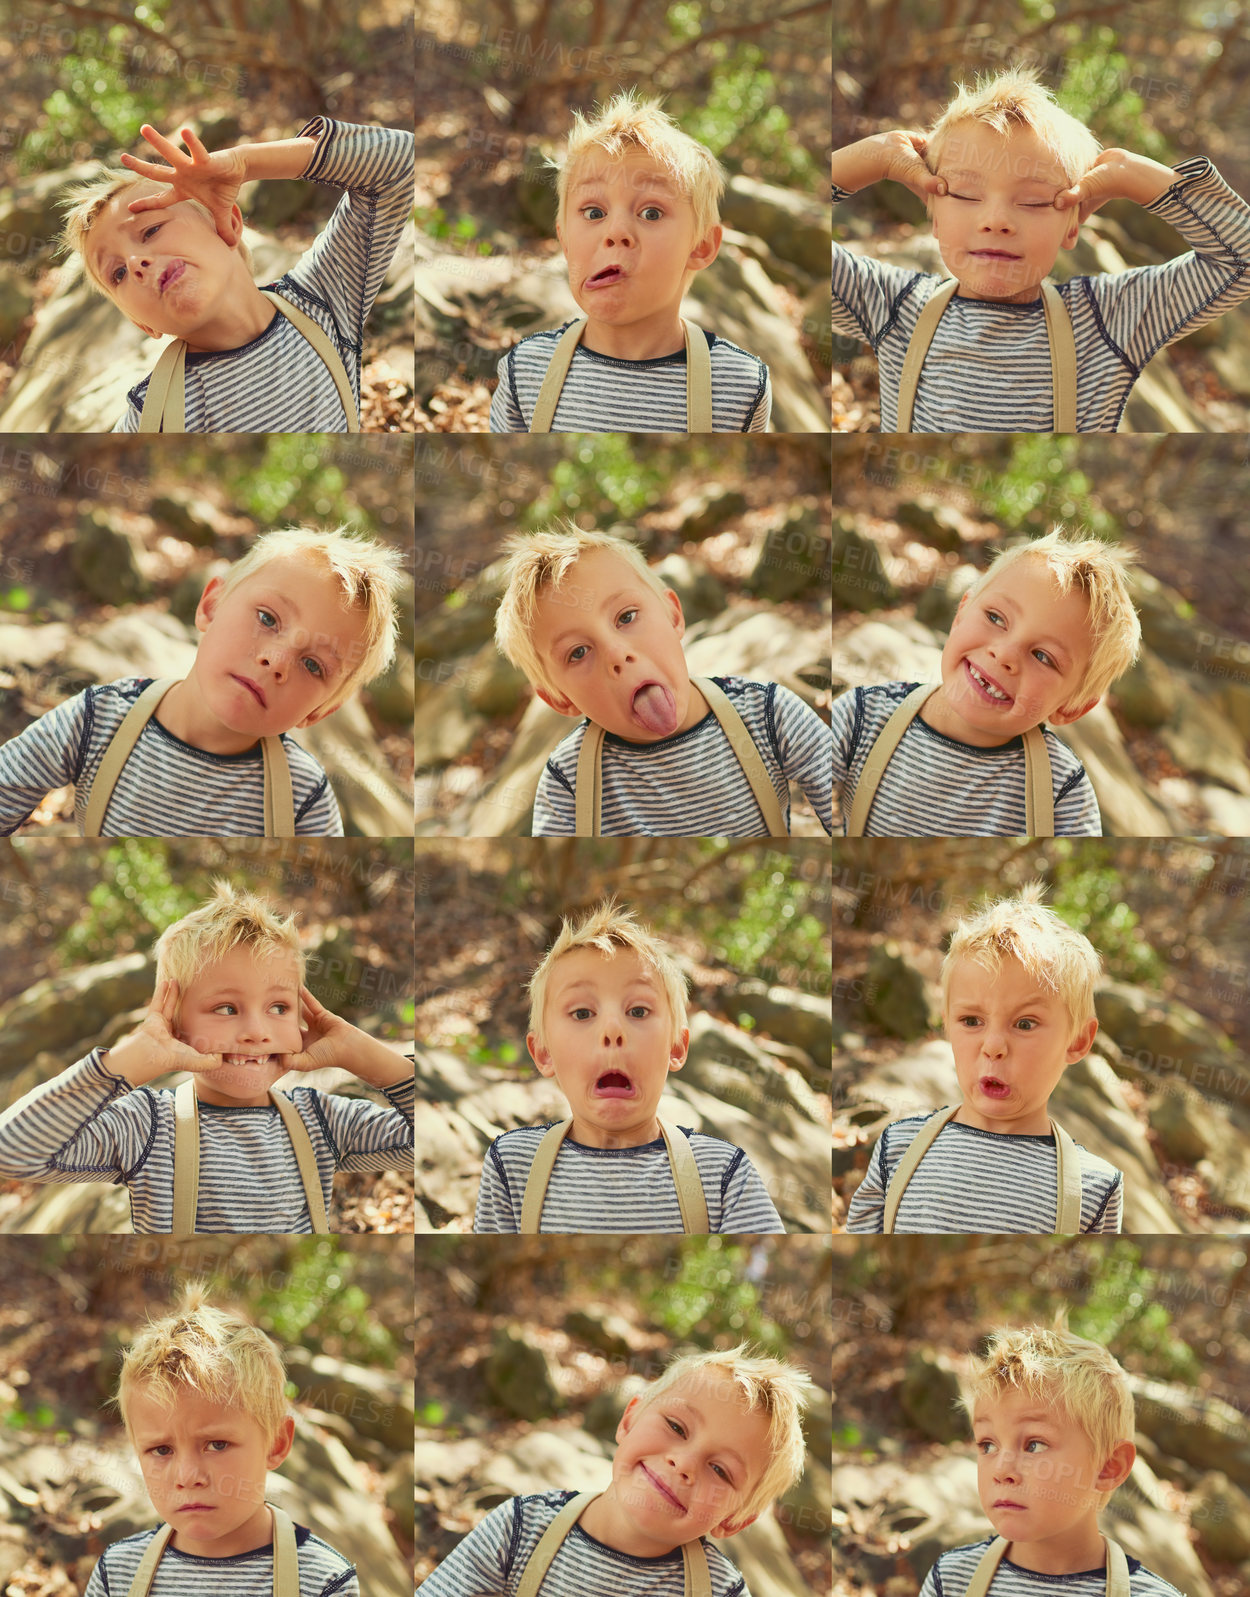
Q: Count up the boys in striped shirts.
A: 12